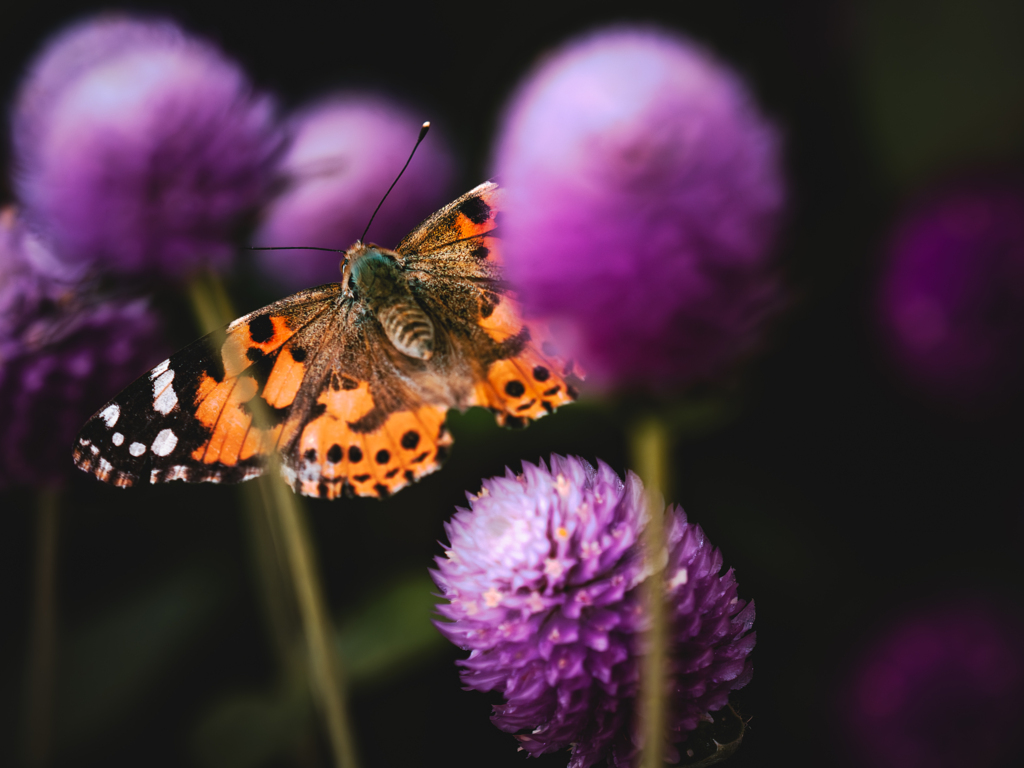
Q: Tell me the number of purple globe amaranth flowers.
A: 7